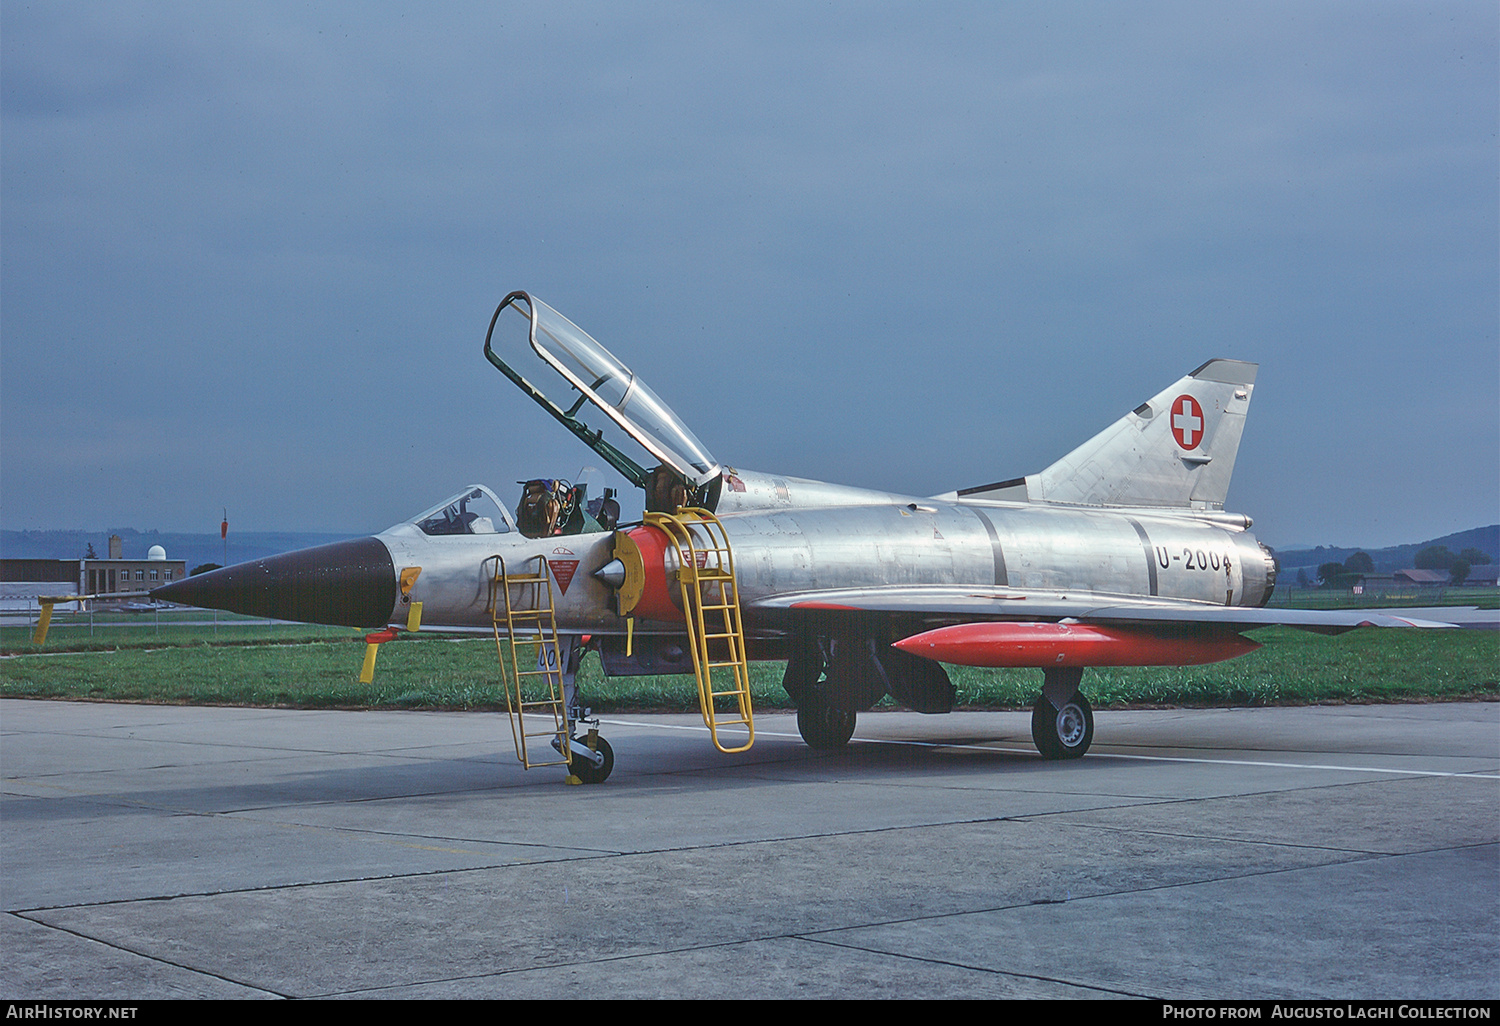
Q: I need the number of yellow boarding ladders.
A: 2